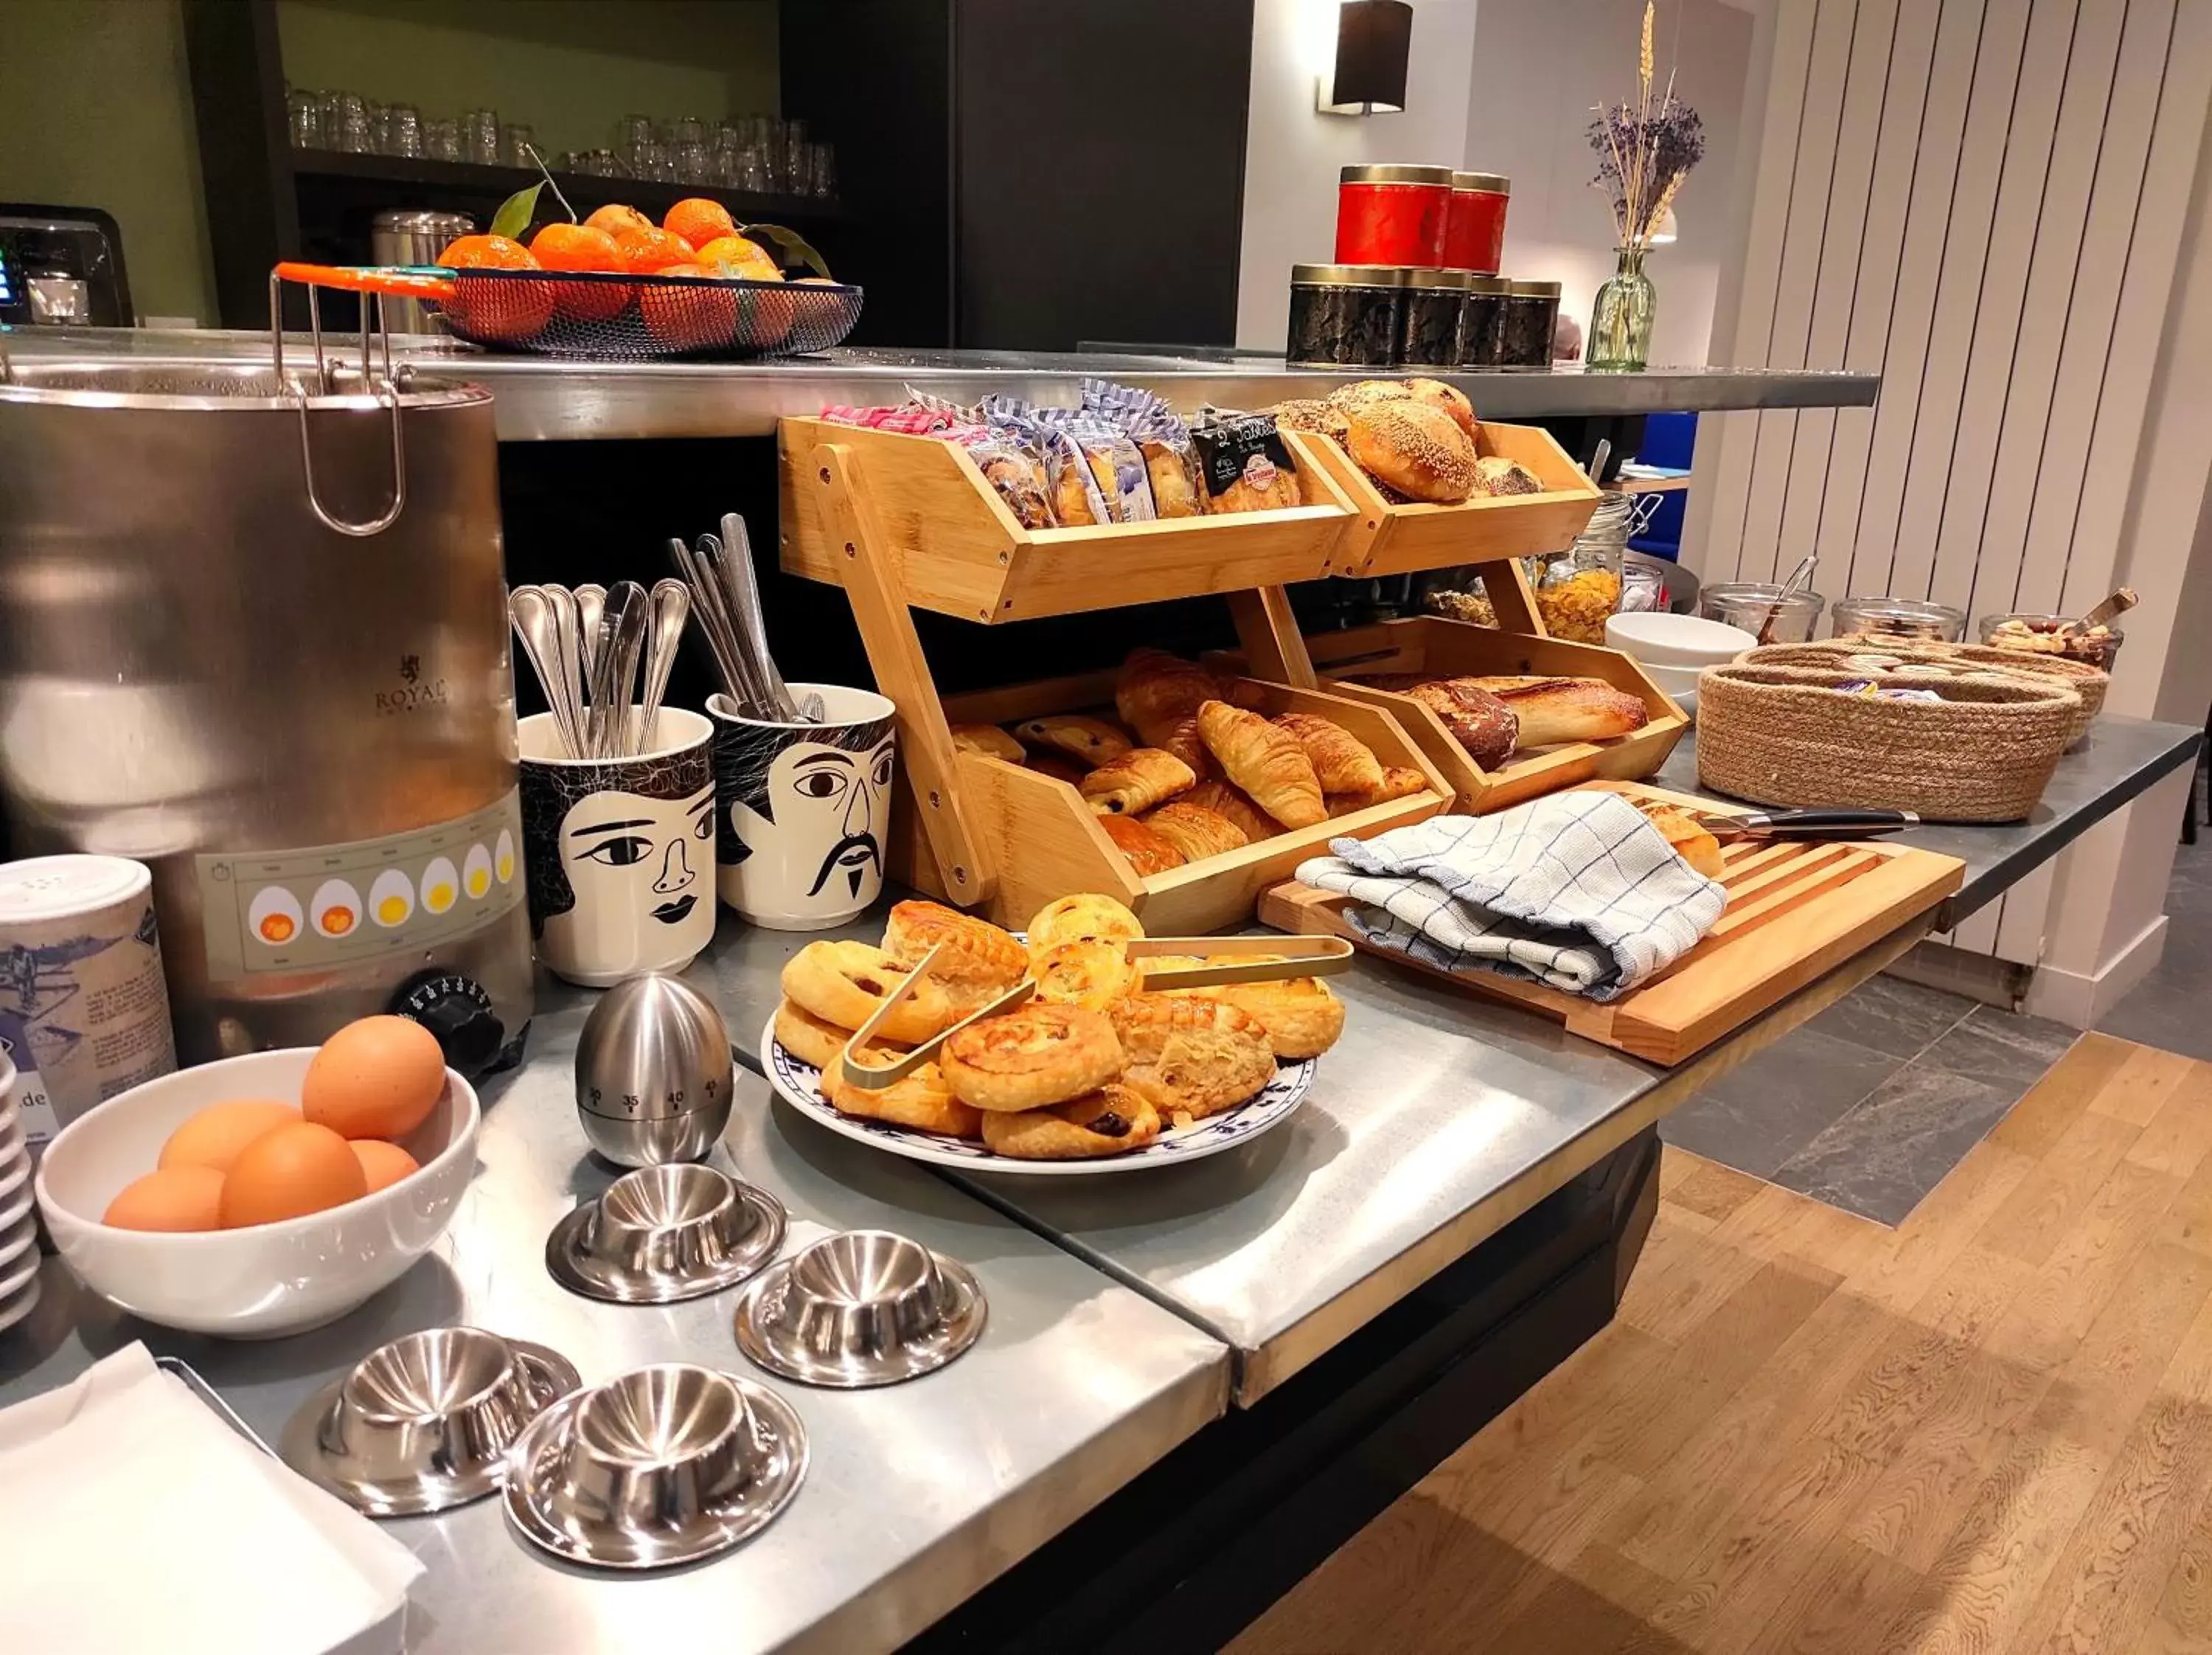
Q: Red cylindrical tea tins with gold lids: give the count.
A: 2